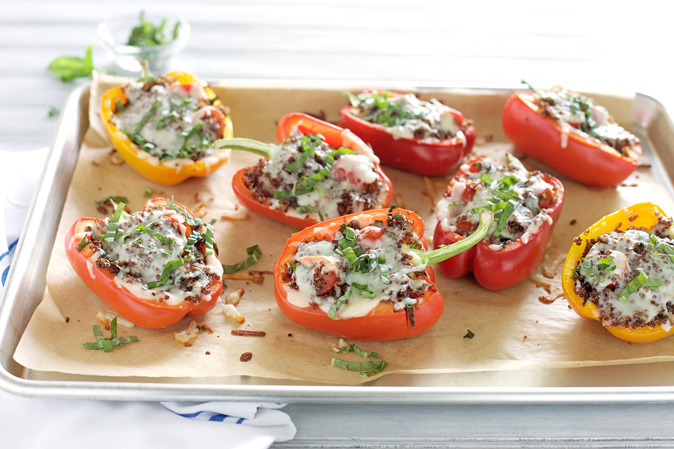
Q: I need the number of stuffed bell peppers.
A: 8